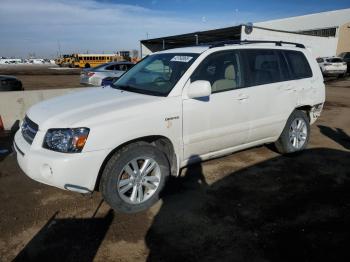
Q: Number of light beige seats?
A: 1